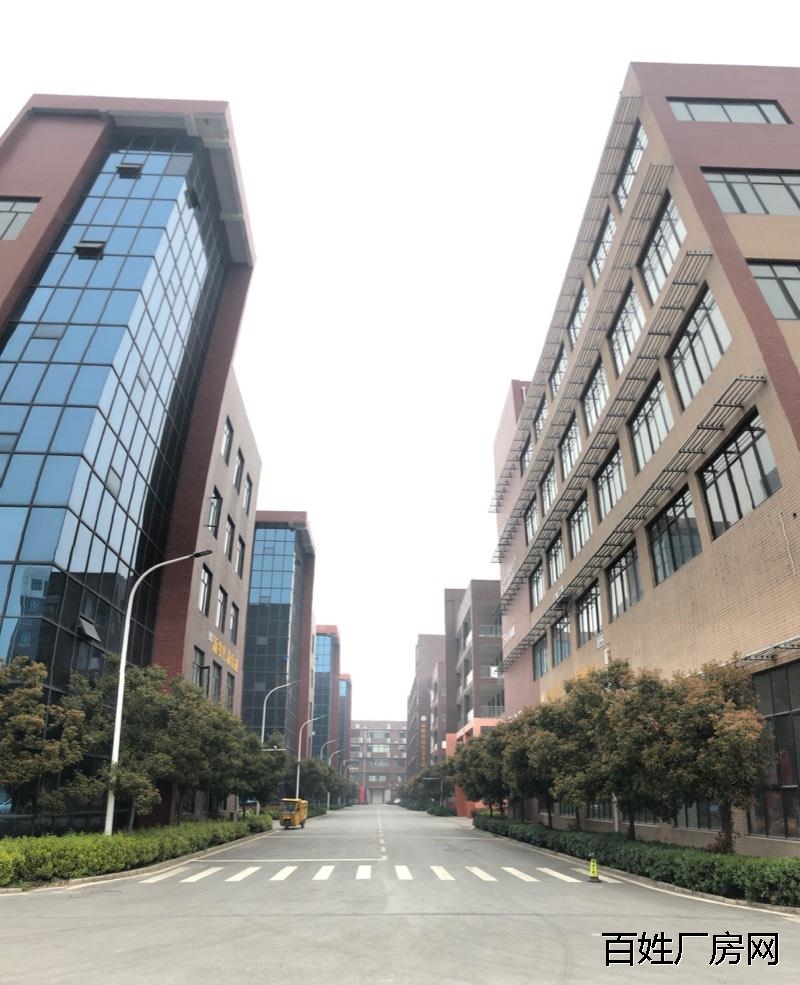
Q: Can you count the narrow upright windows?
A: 12